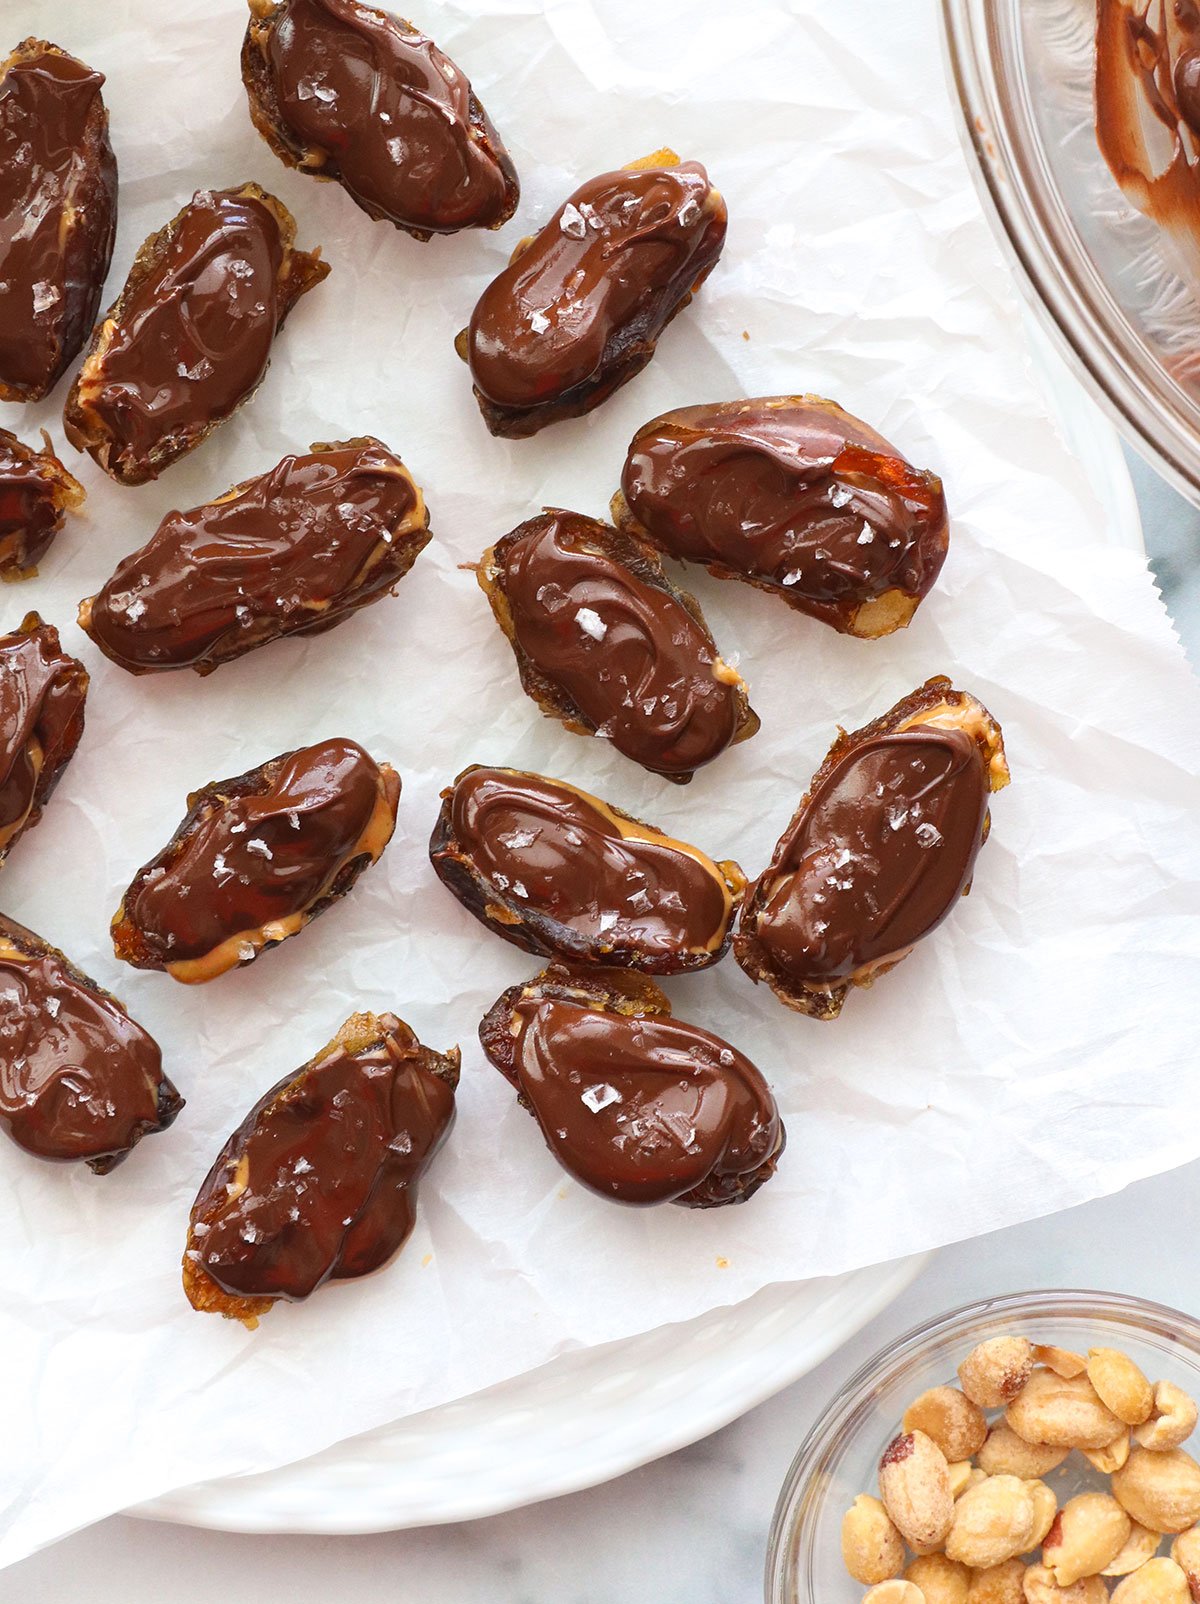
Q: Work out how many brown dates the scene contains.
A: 15